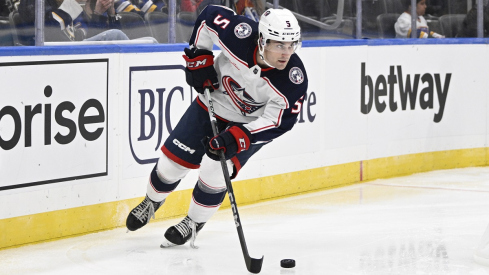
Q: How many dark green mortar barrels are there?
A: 0